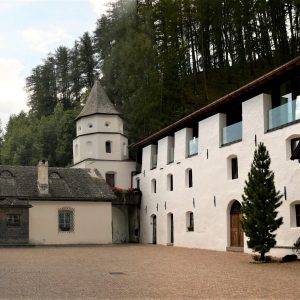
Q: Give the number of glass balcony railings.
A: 3